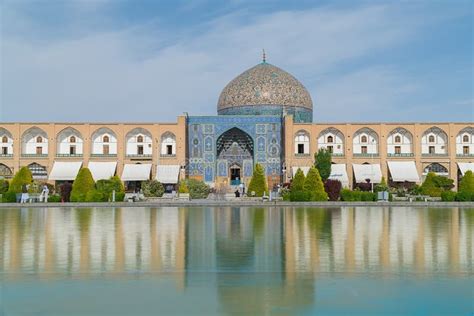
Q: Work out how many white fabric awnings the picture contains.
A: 9